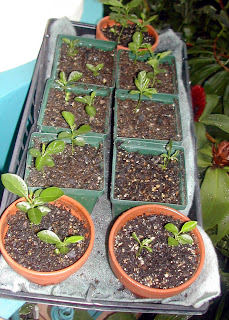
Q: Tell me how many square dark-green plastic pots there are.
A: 6